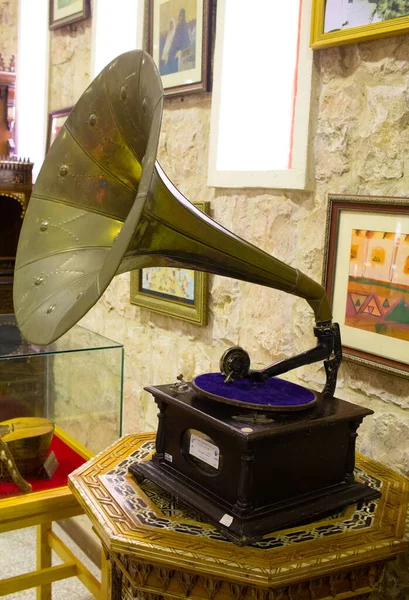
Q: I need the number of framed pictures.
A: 6